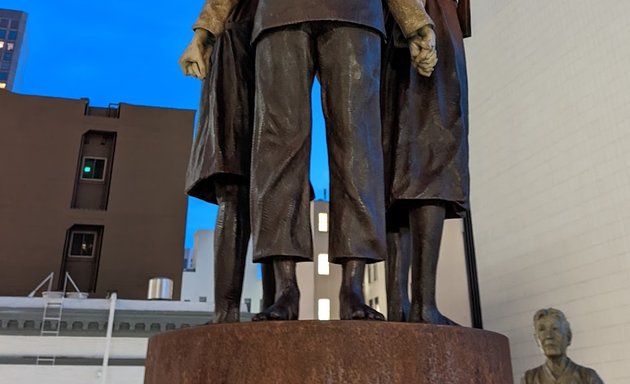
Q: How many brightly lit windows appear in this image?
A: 3